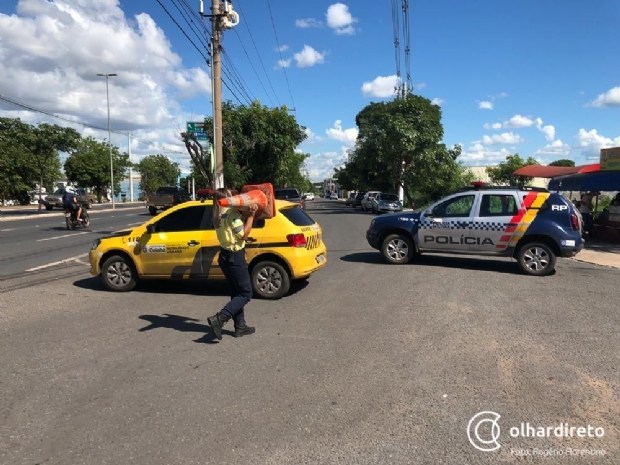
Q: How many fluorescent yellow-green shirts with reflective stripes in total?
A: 1